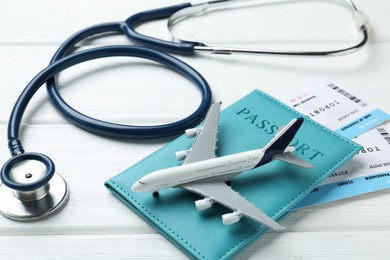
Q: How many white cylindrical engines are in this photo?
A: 4